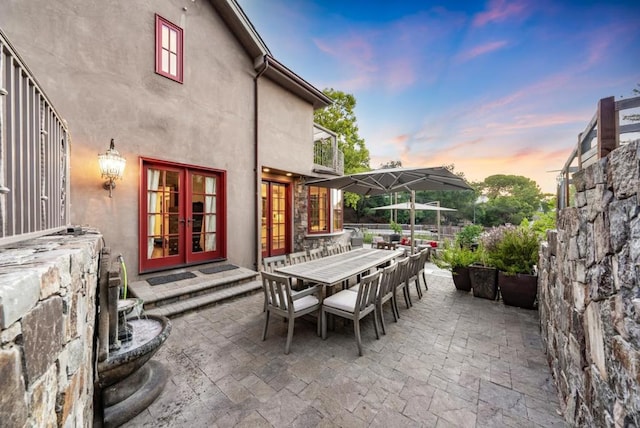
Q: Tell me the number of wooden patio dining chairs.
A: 12